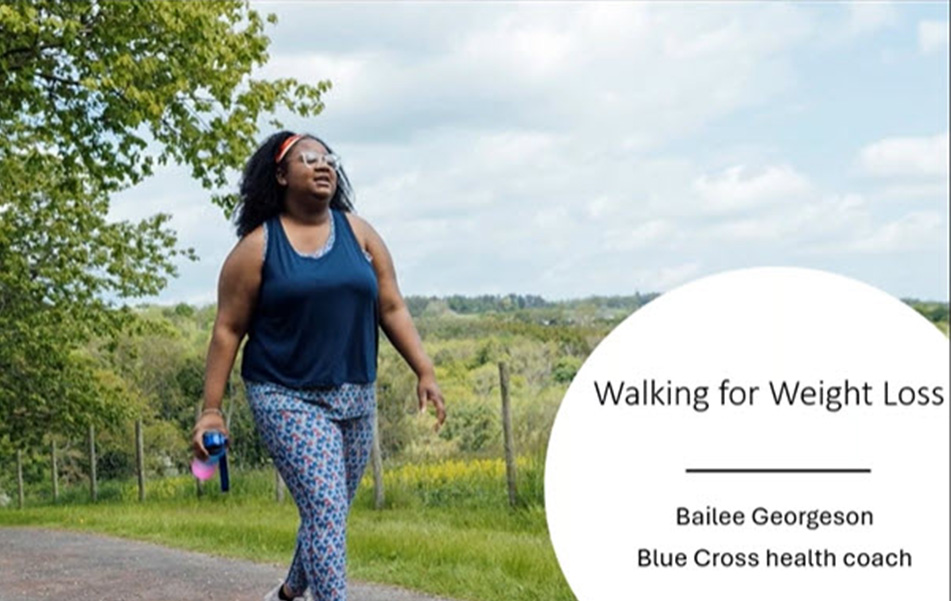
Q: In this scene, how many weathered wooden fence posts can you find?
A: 8